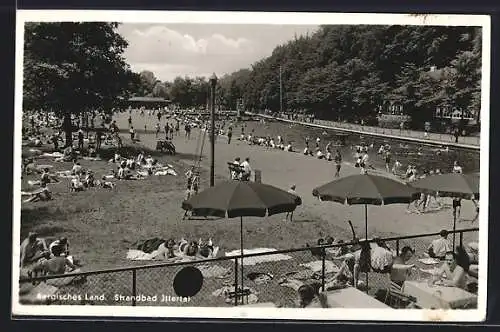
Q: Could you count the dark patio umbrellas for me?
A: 3